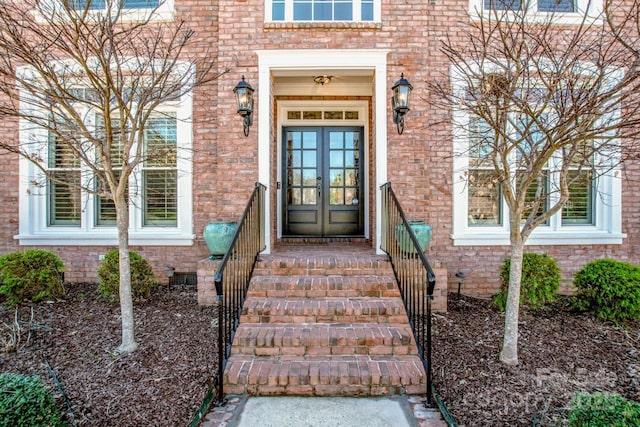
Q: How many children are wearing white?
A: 0